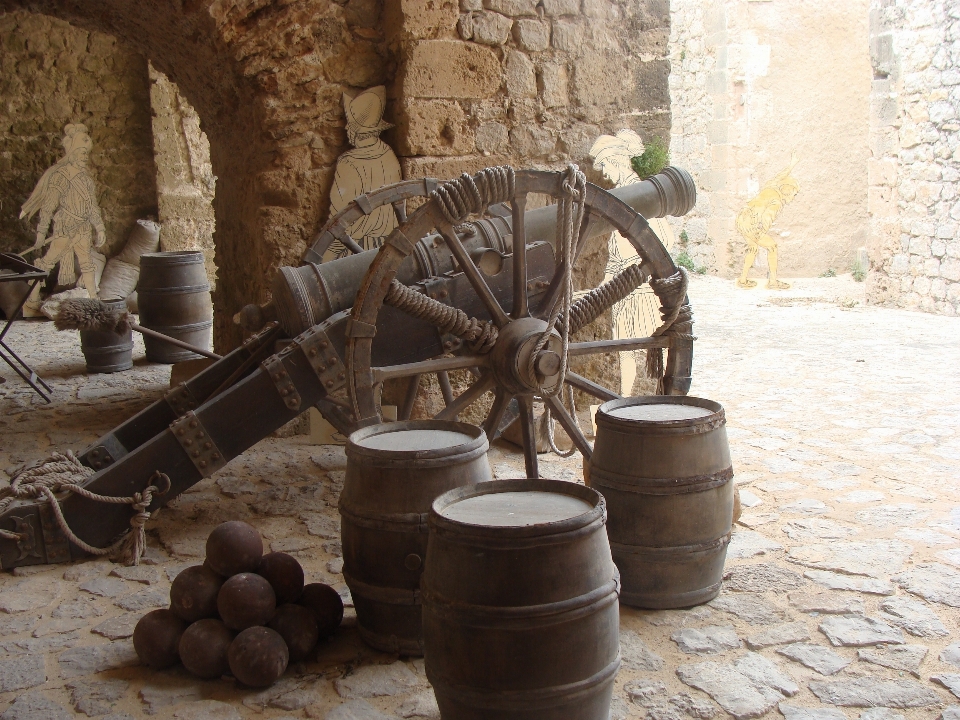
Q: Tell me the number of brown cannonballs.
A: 9